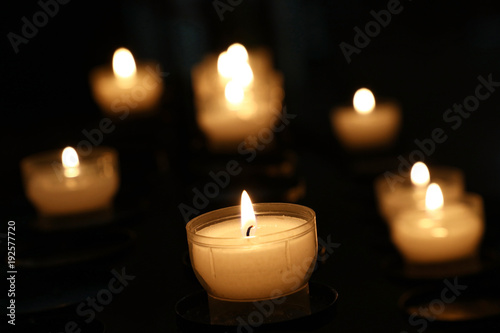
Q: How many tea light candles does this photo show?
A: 10